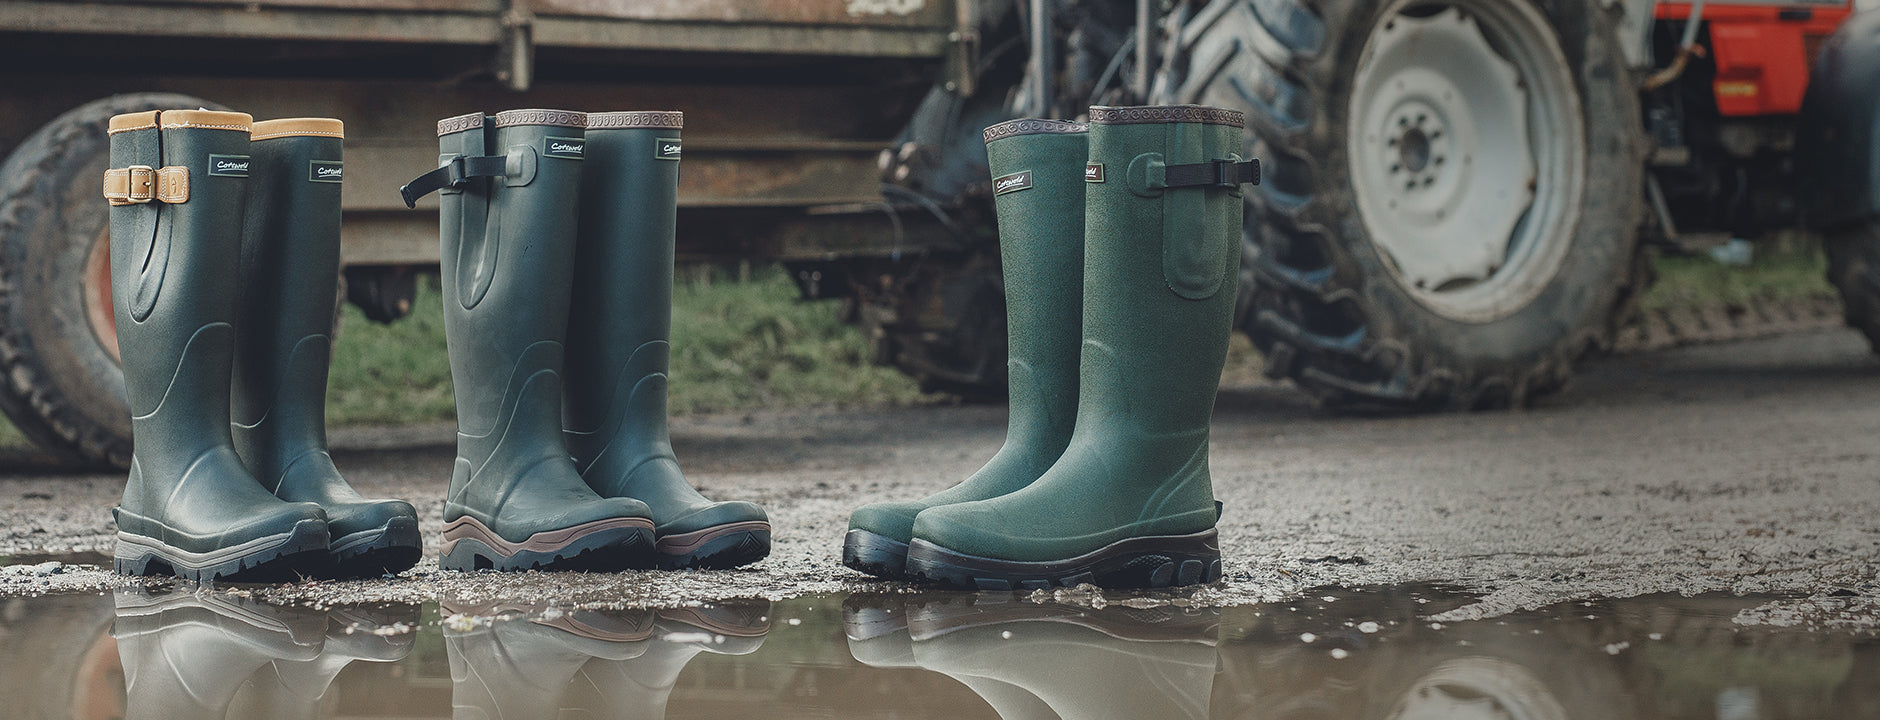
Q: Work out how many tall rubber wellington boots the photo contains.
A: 6